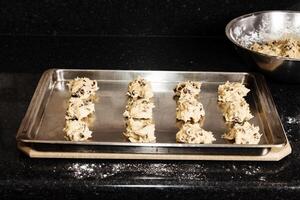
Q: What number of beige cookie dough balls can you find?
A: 12